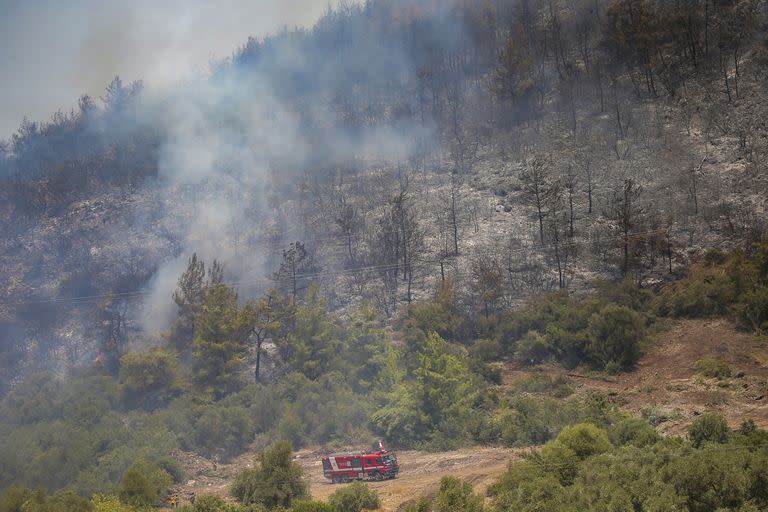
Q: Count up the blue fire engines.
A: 0